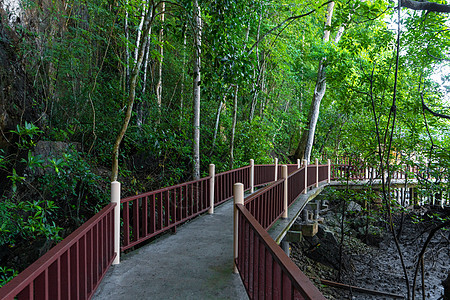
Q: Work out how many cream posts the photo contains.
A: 10